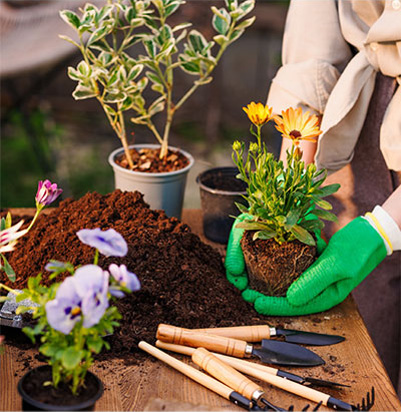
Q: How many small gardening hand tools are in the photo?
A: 6